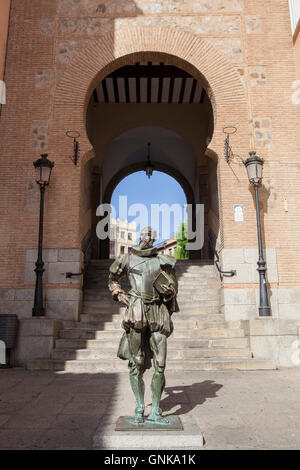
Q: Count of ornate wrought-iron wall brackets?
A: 2